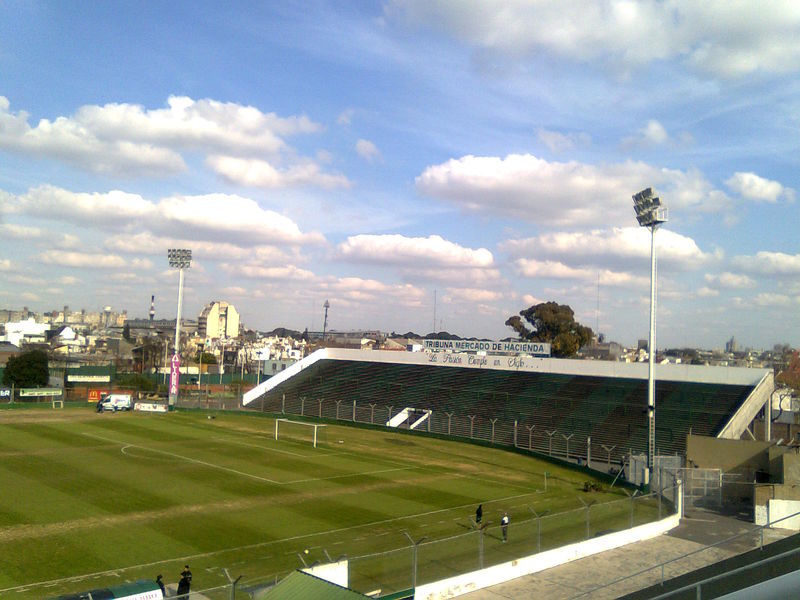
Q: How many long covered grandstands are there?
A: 1